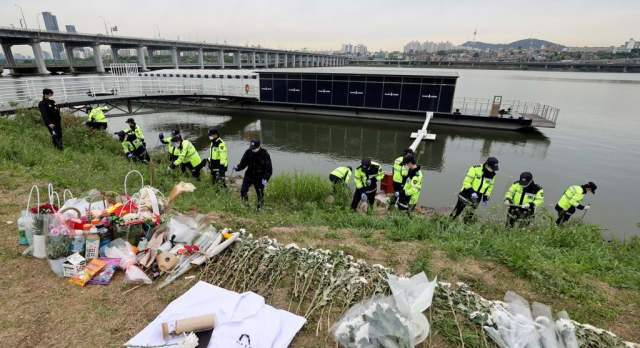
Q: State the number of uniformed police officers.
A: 15